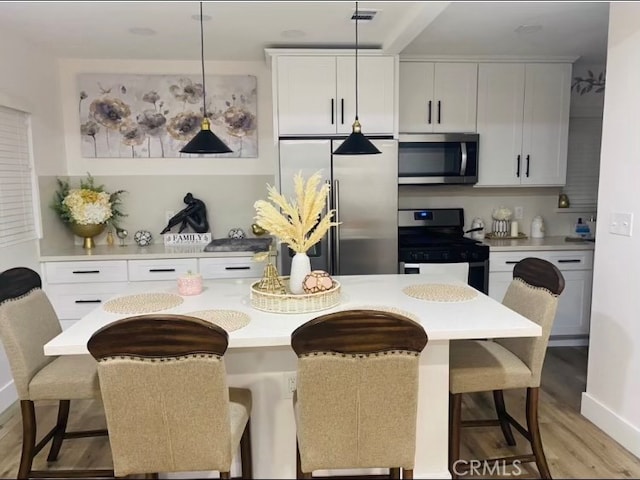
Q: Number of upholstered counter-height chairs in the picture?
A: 4